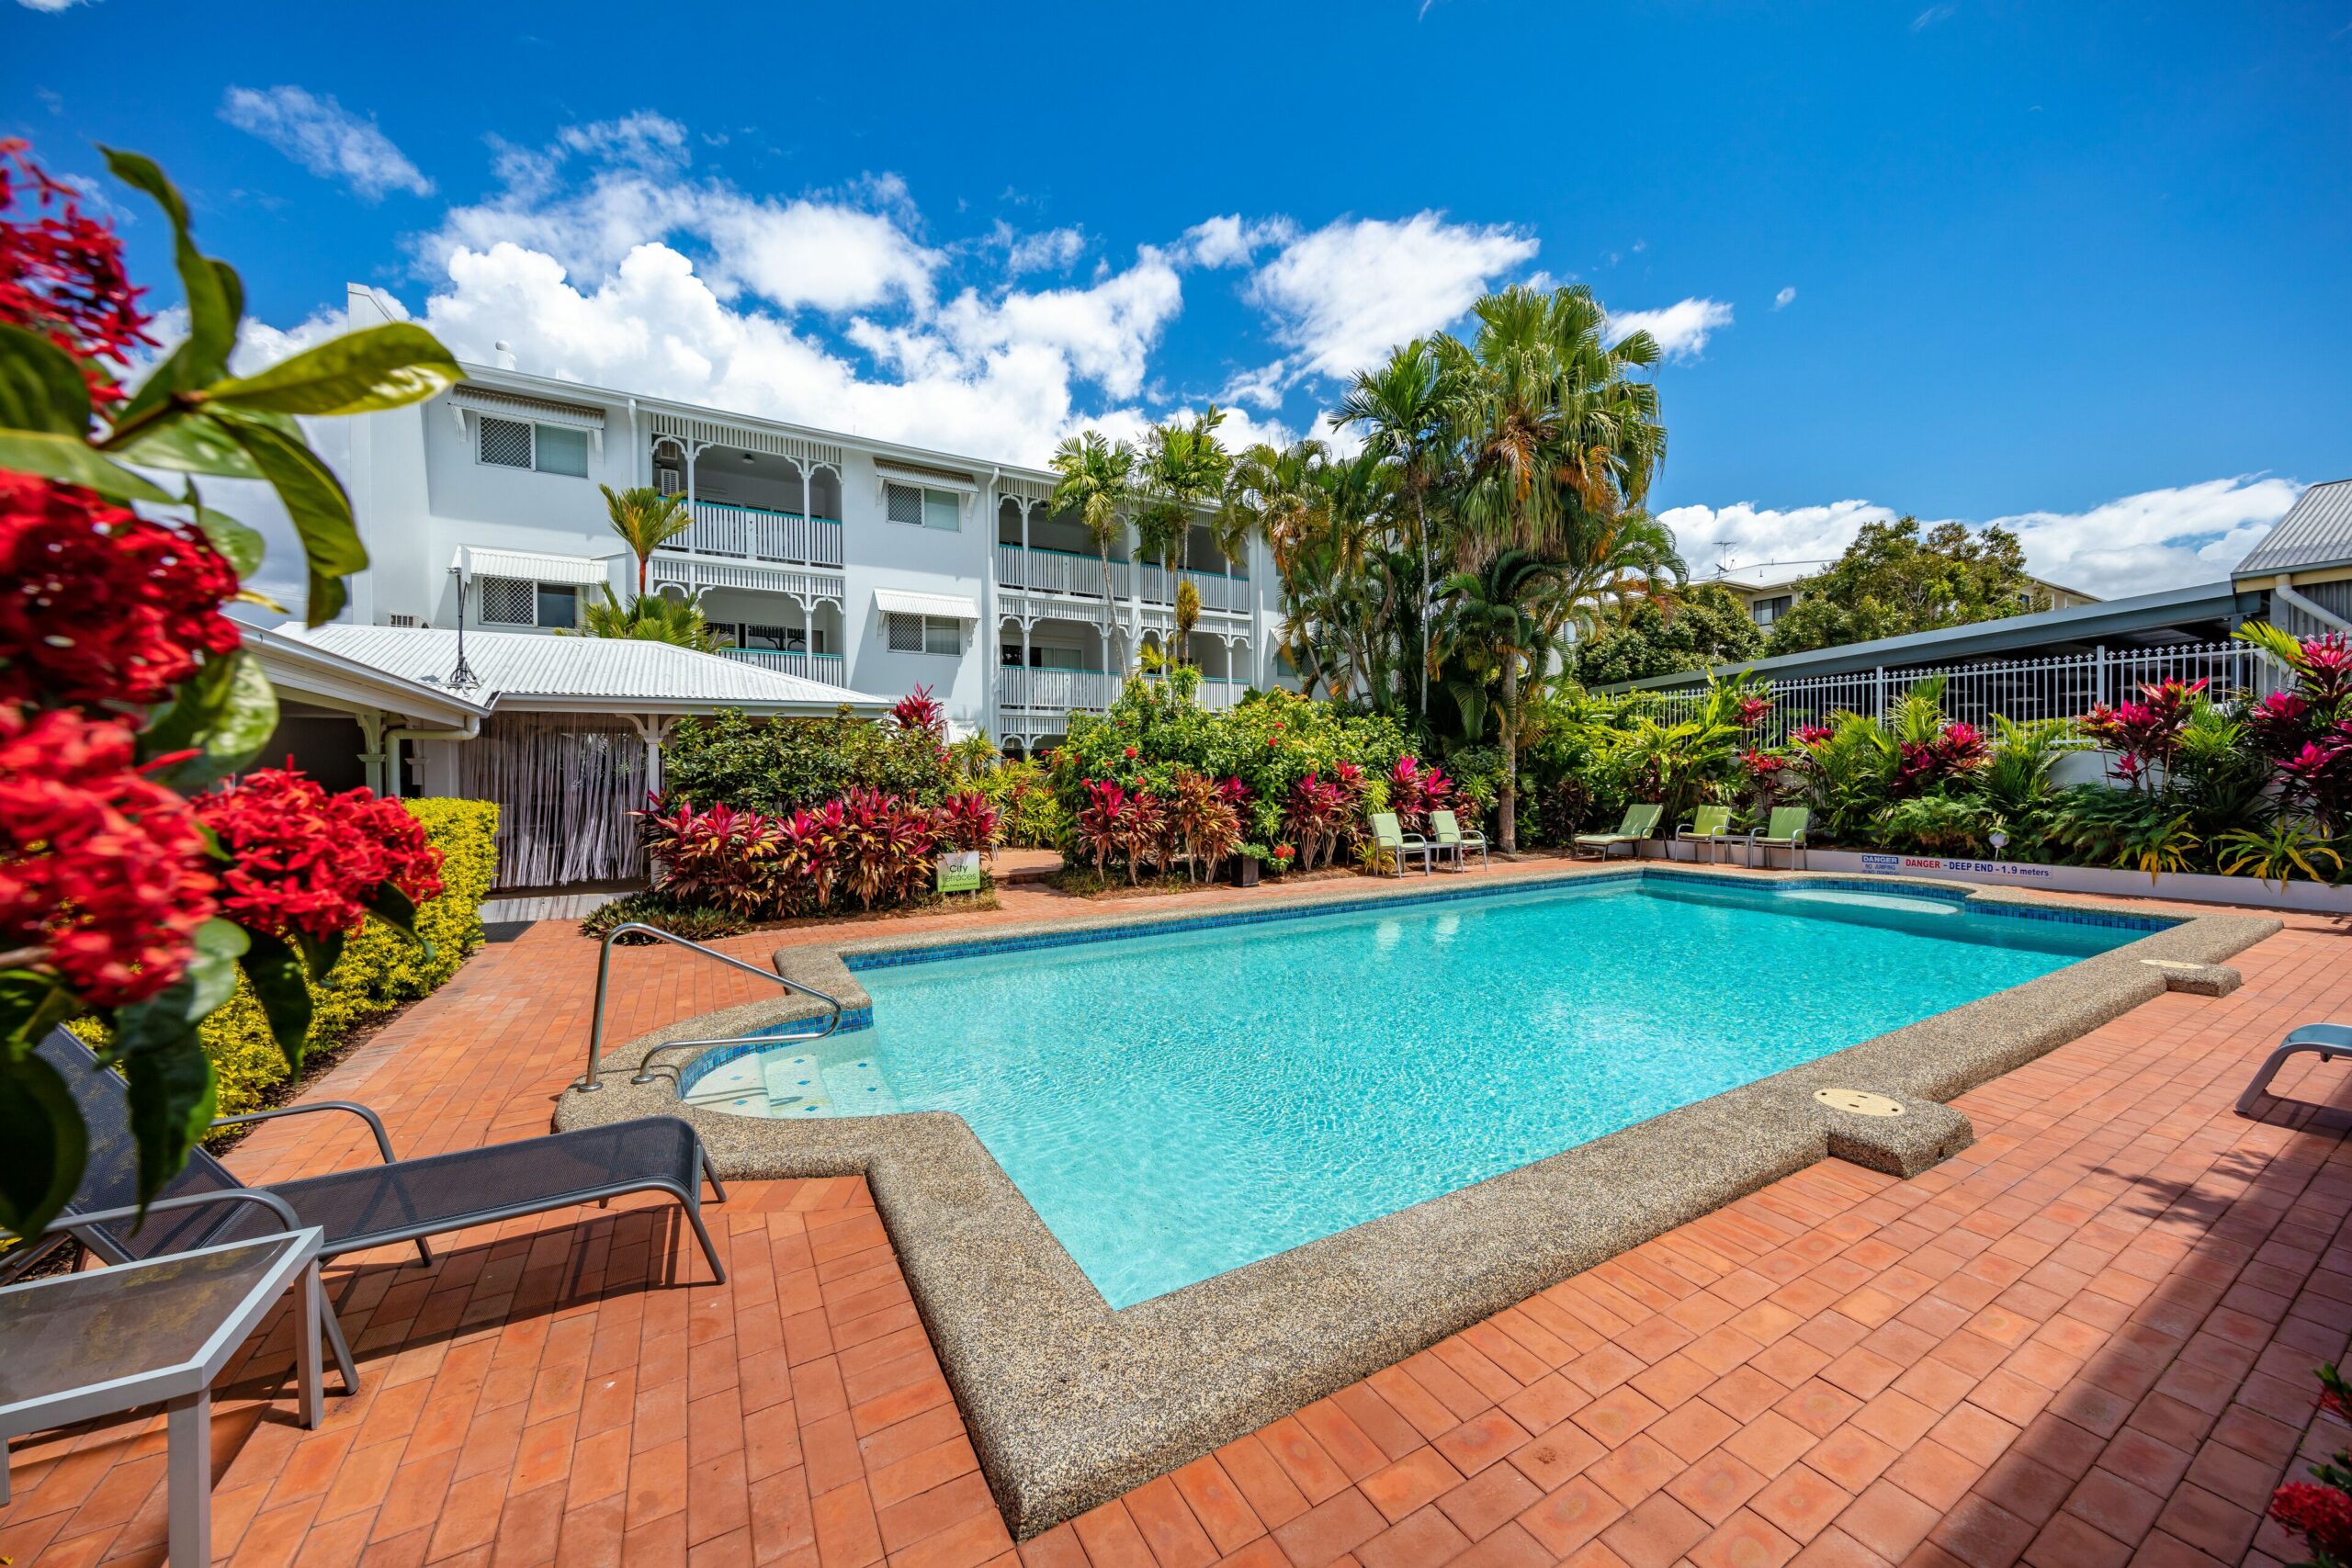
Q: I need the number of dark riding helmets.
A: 0